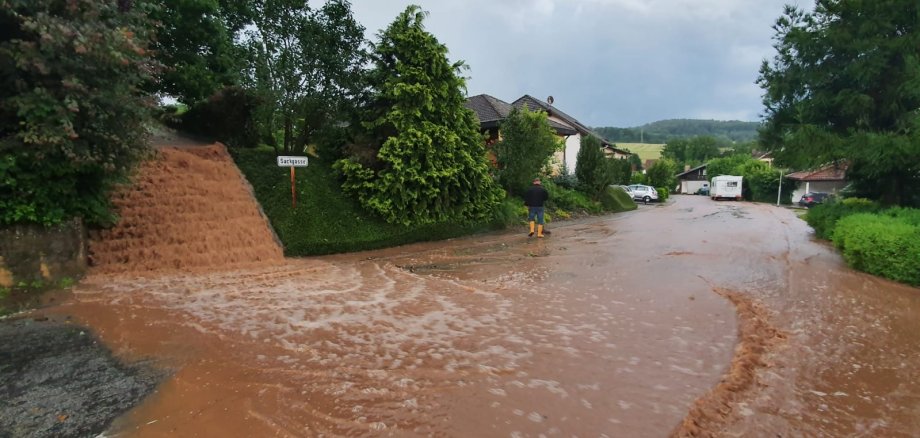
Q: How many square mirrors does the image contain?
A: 0